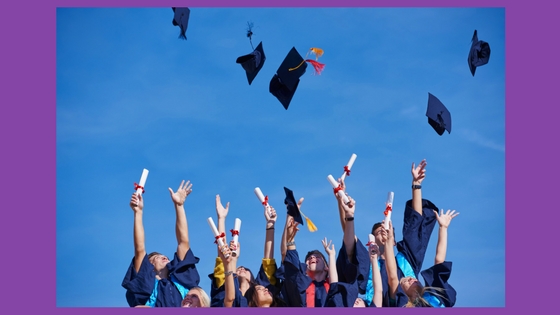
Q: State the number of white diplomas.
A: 8